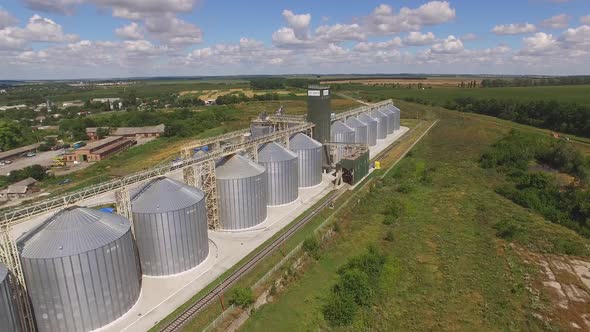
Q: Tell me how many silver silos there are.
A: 12